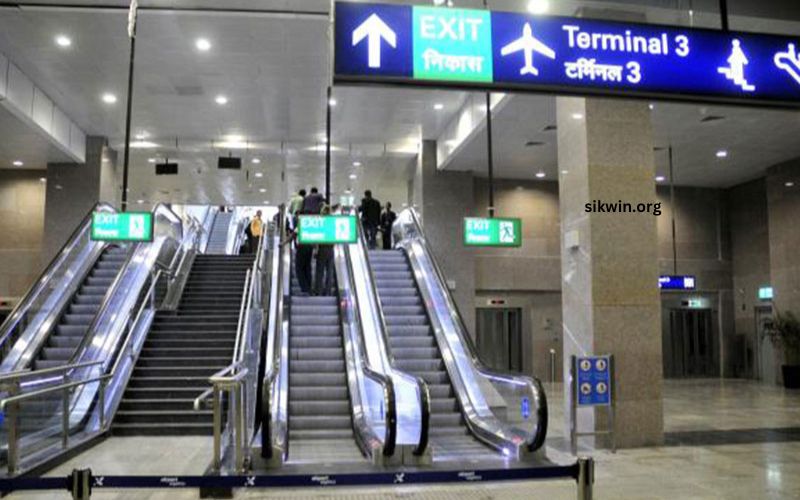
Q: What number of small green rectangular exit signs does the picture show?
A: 3